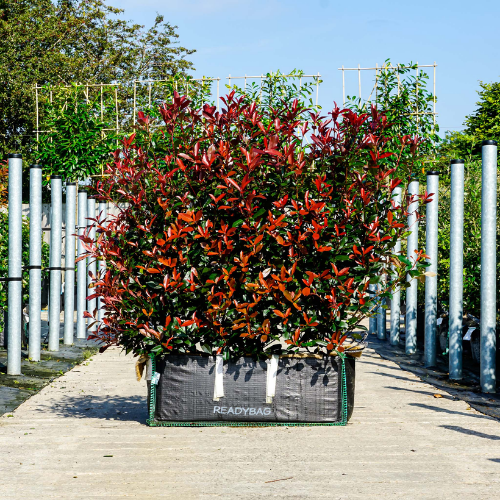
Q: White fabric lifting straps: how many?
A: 2